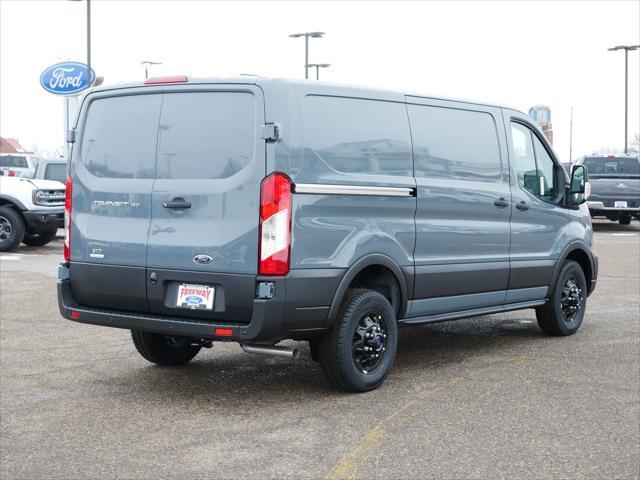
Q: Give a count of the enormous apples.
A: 0